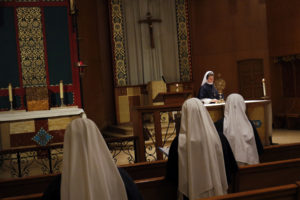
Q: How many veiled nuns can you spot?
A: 4